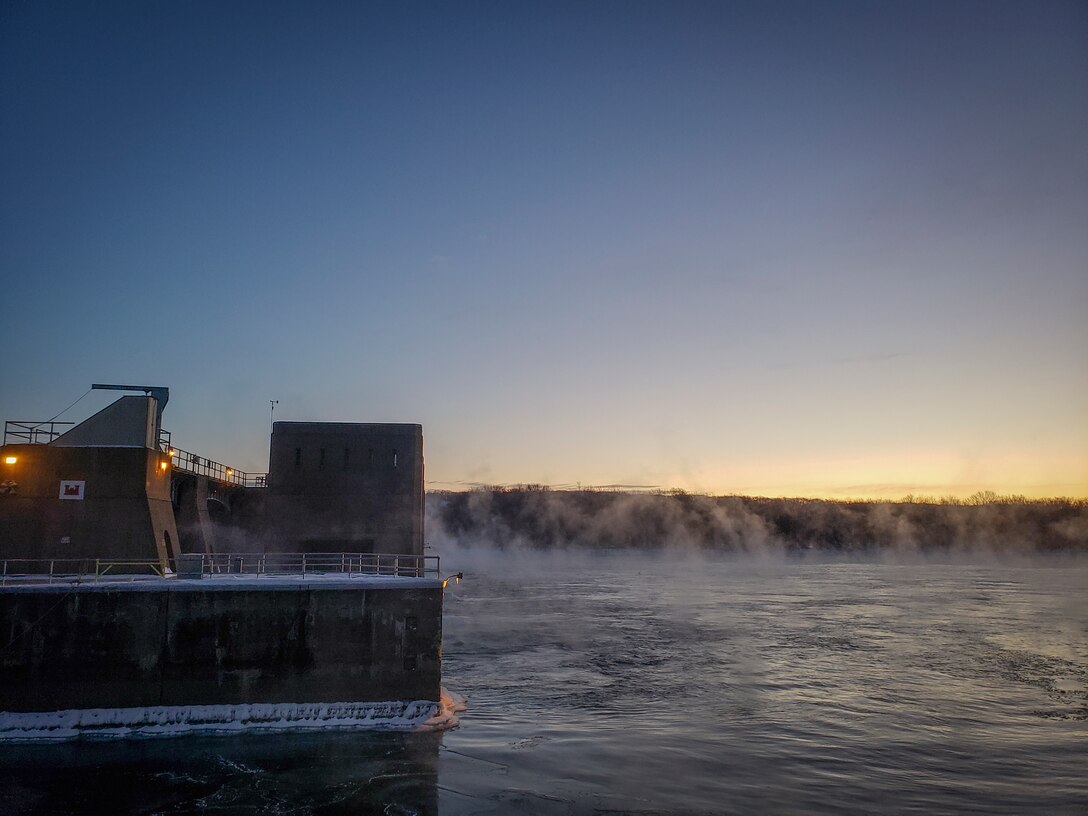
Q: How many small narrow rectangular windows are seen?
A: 5